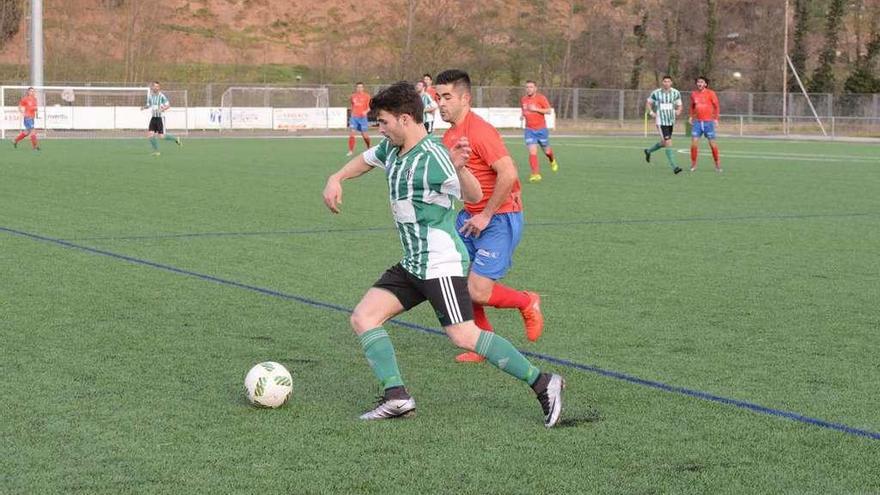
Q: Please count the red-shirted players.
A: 6